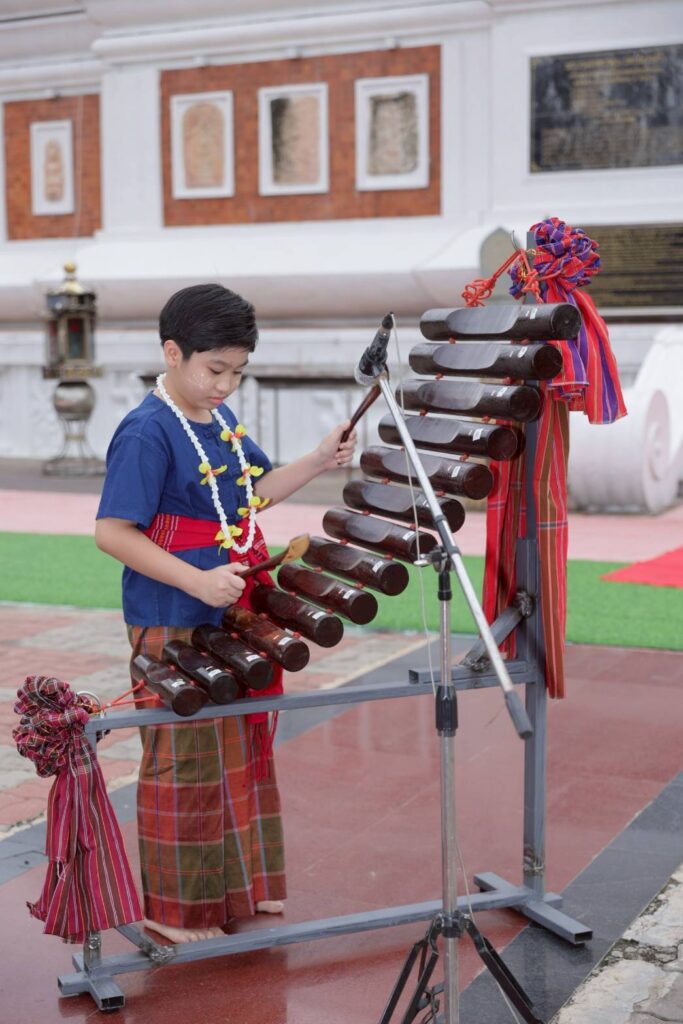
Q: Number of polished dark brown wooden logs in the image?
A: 14